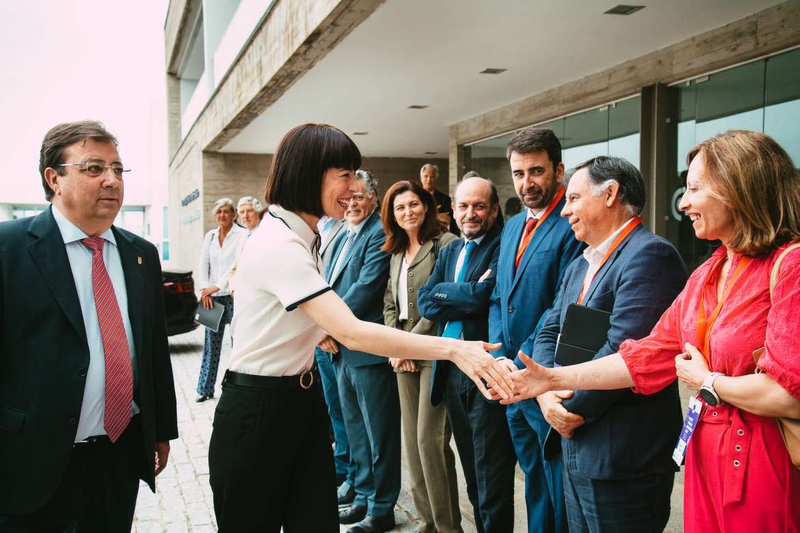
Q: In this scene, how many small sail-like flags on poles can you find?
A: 0